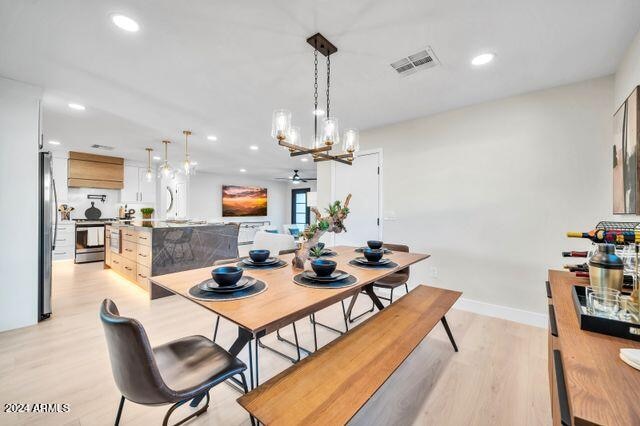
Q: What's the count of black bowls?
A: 6